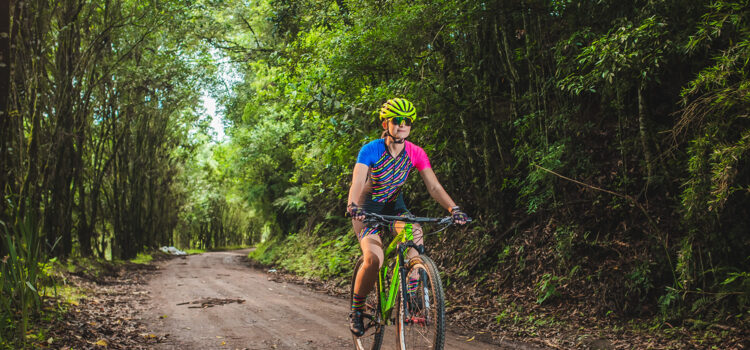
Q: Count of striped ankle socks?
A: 2